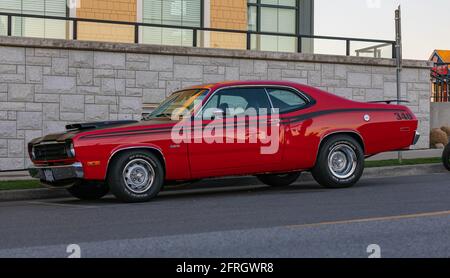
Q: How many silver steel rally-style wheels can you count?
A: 2